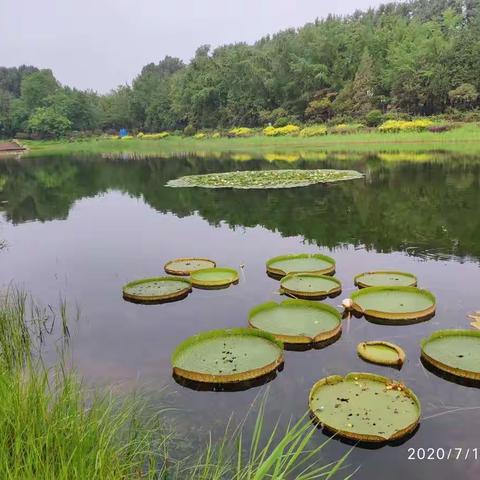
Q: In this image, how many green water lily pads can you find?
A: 12